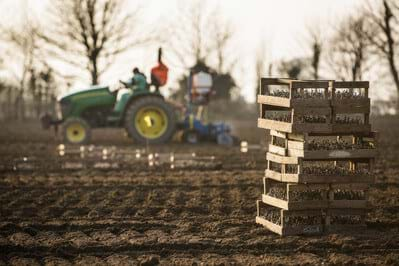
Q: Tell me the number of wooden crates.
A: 12